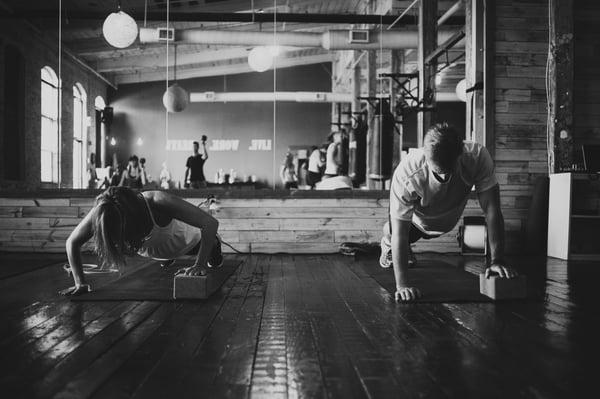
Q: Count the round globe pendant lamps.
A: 4